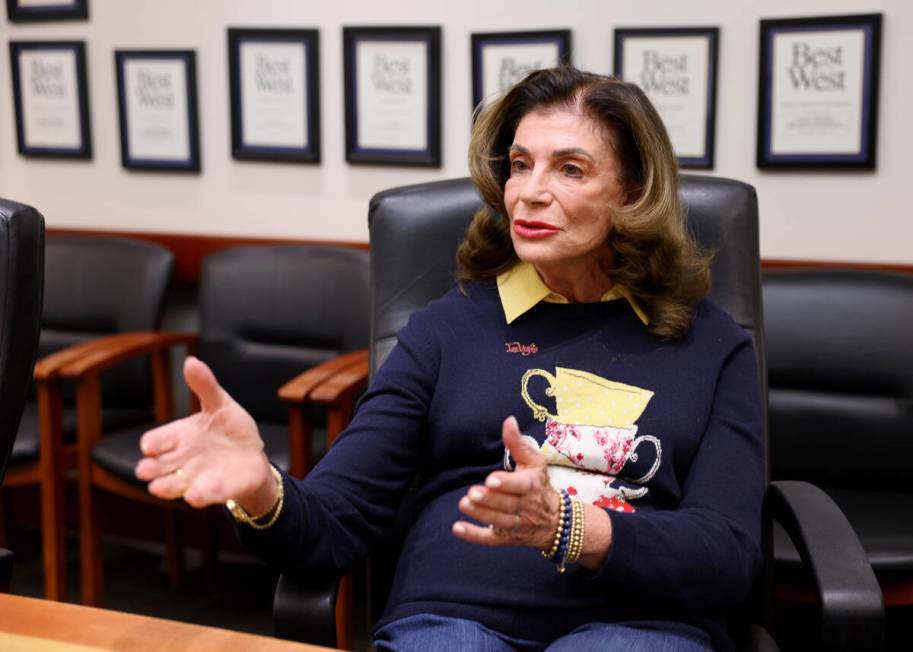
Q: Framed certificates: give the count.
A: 8